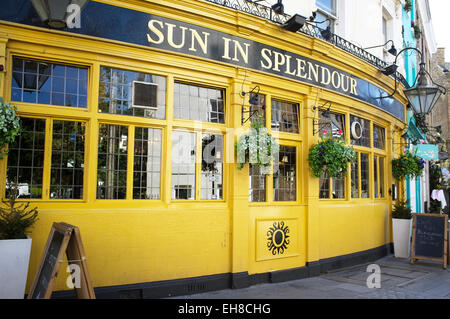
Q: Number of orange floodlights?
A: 0